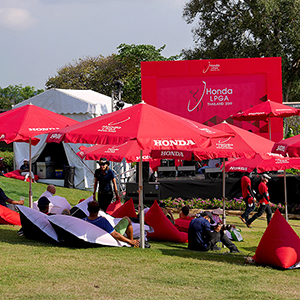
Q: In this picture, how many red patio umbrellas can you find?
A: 7